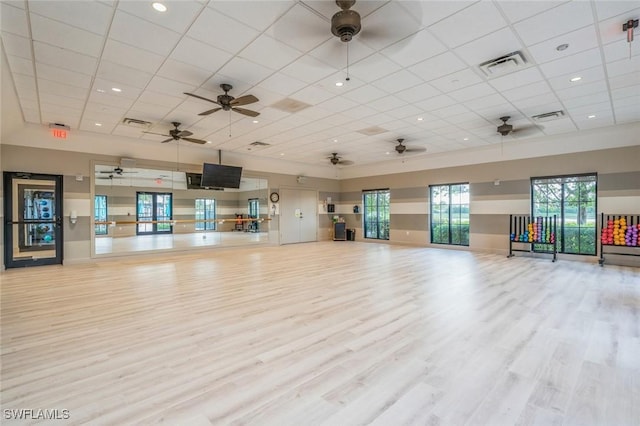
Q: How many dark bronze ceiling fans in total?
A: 6